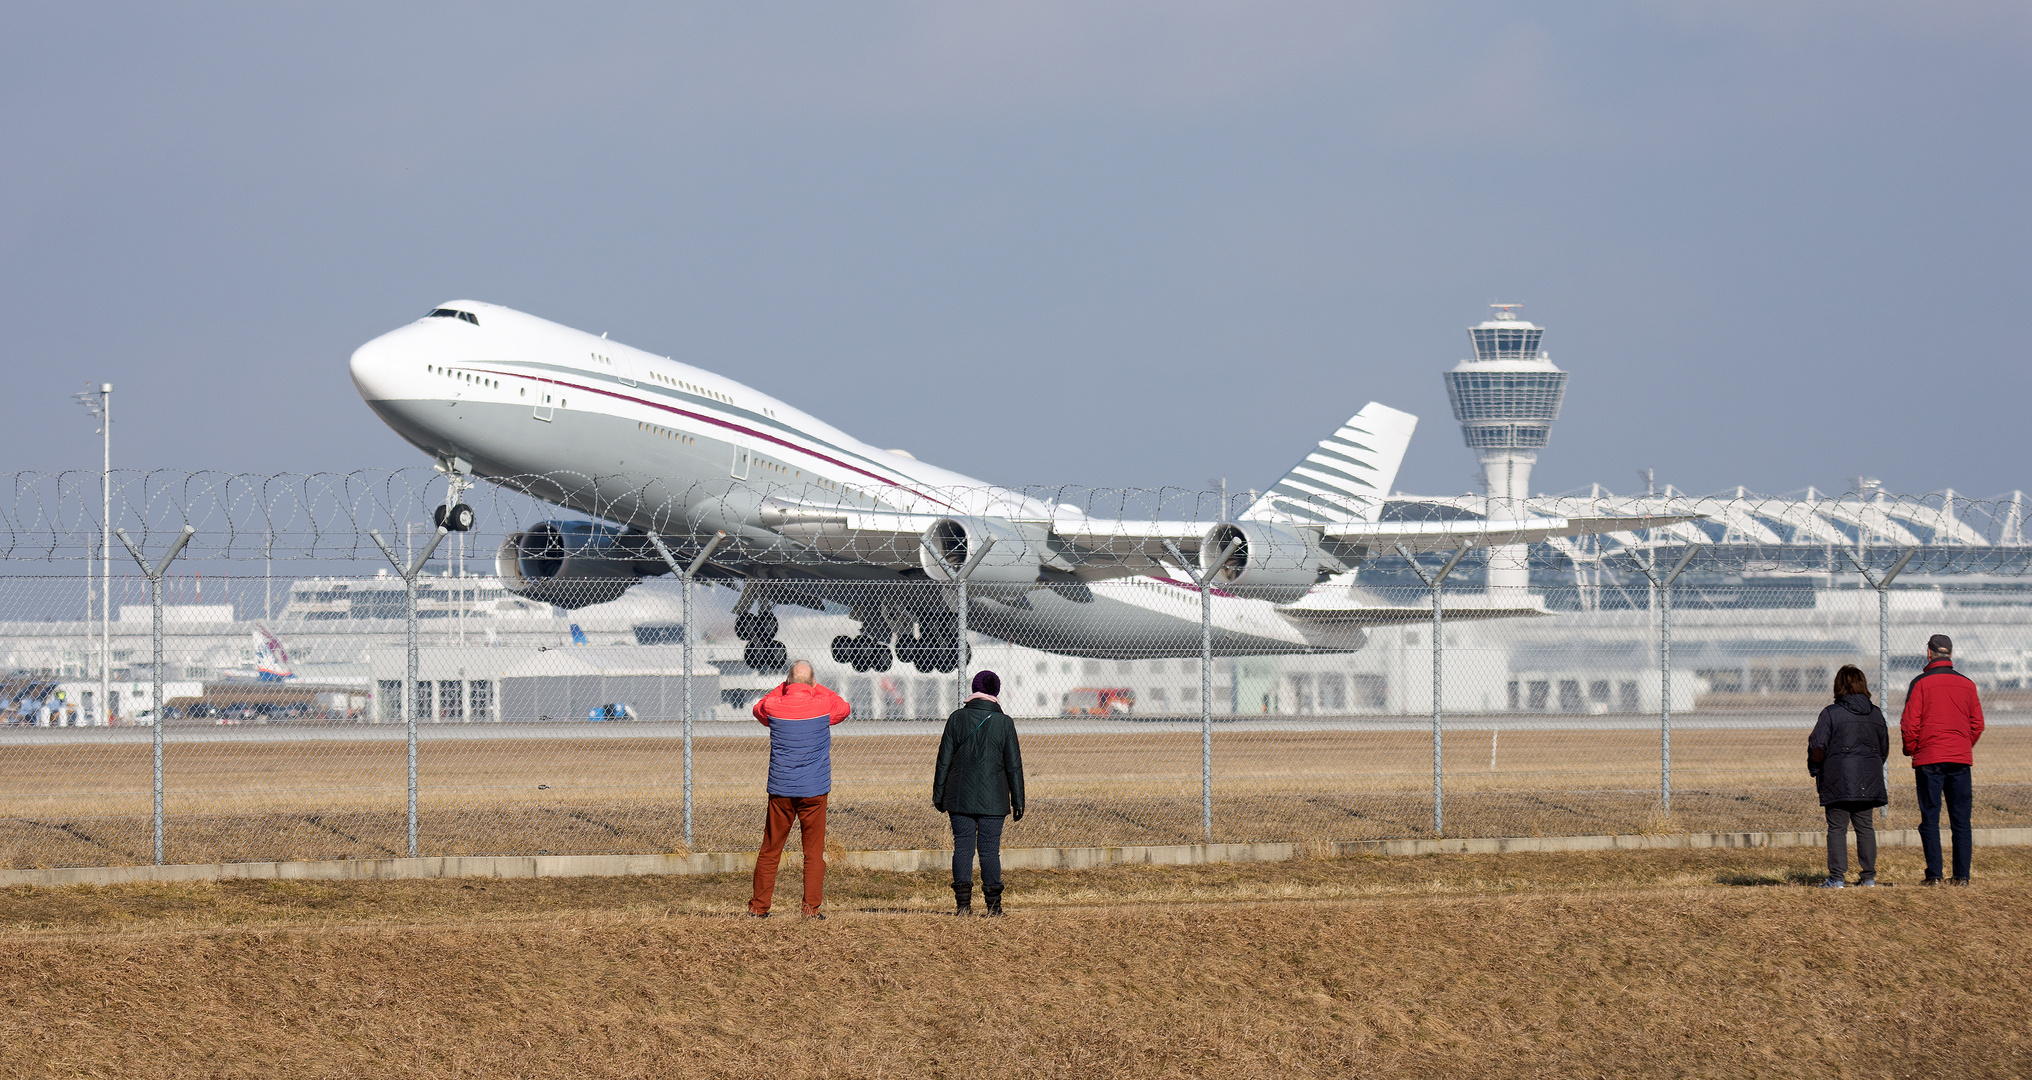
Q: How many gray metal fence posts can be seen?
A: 8